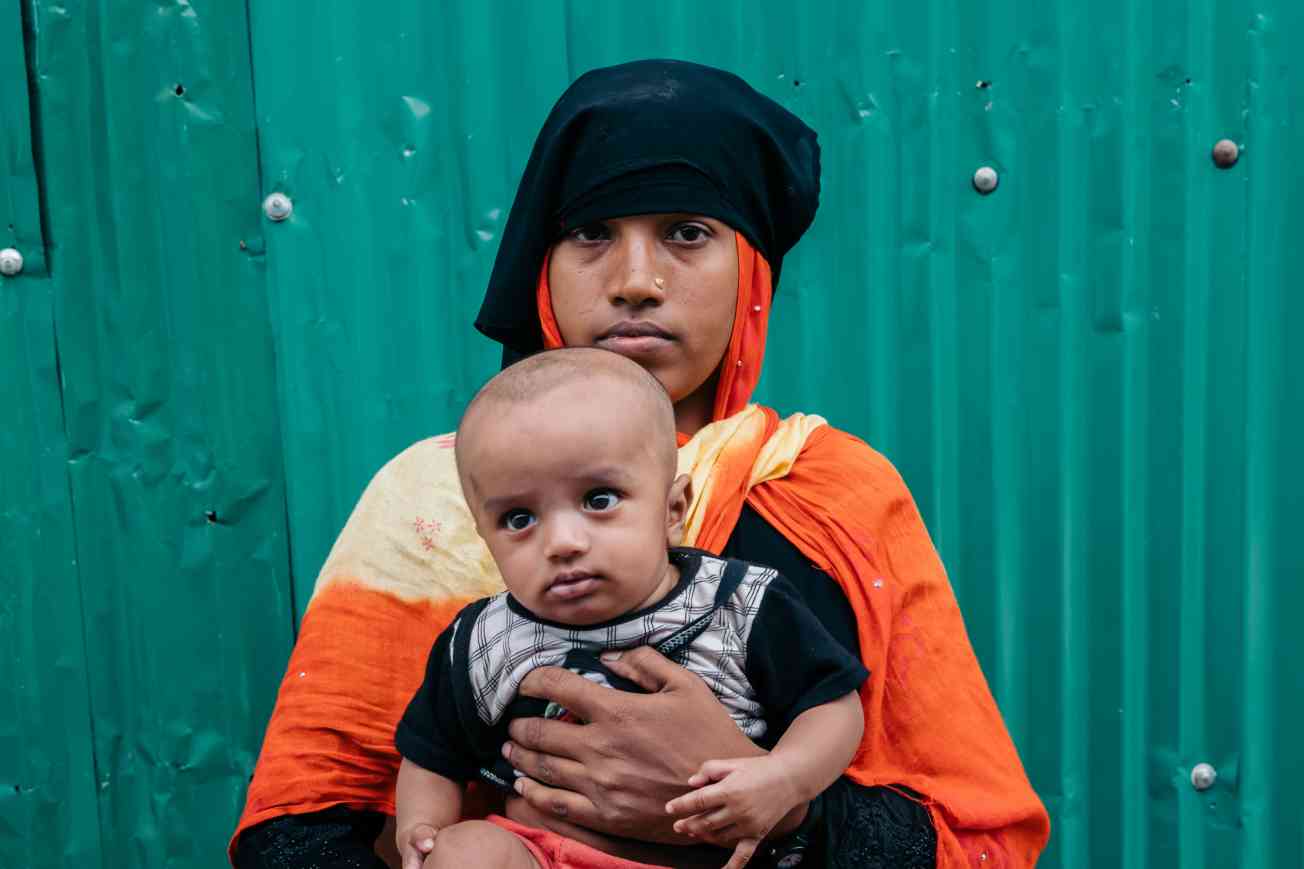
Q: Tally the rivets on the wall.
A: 5